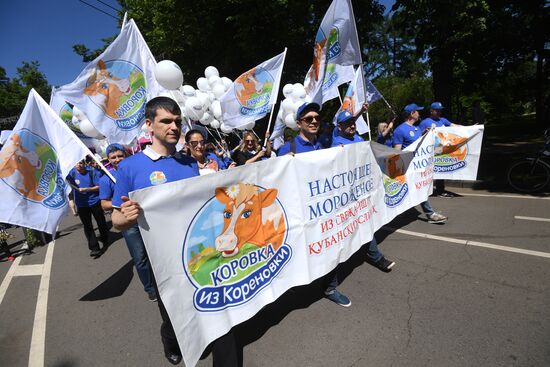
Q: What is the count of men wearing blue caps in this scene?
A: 5